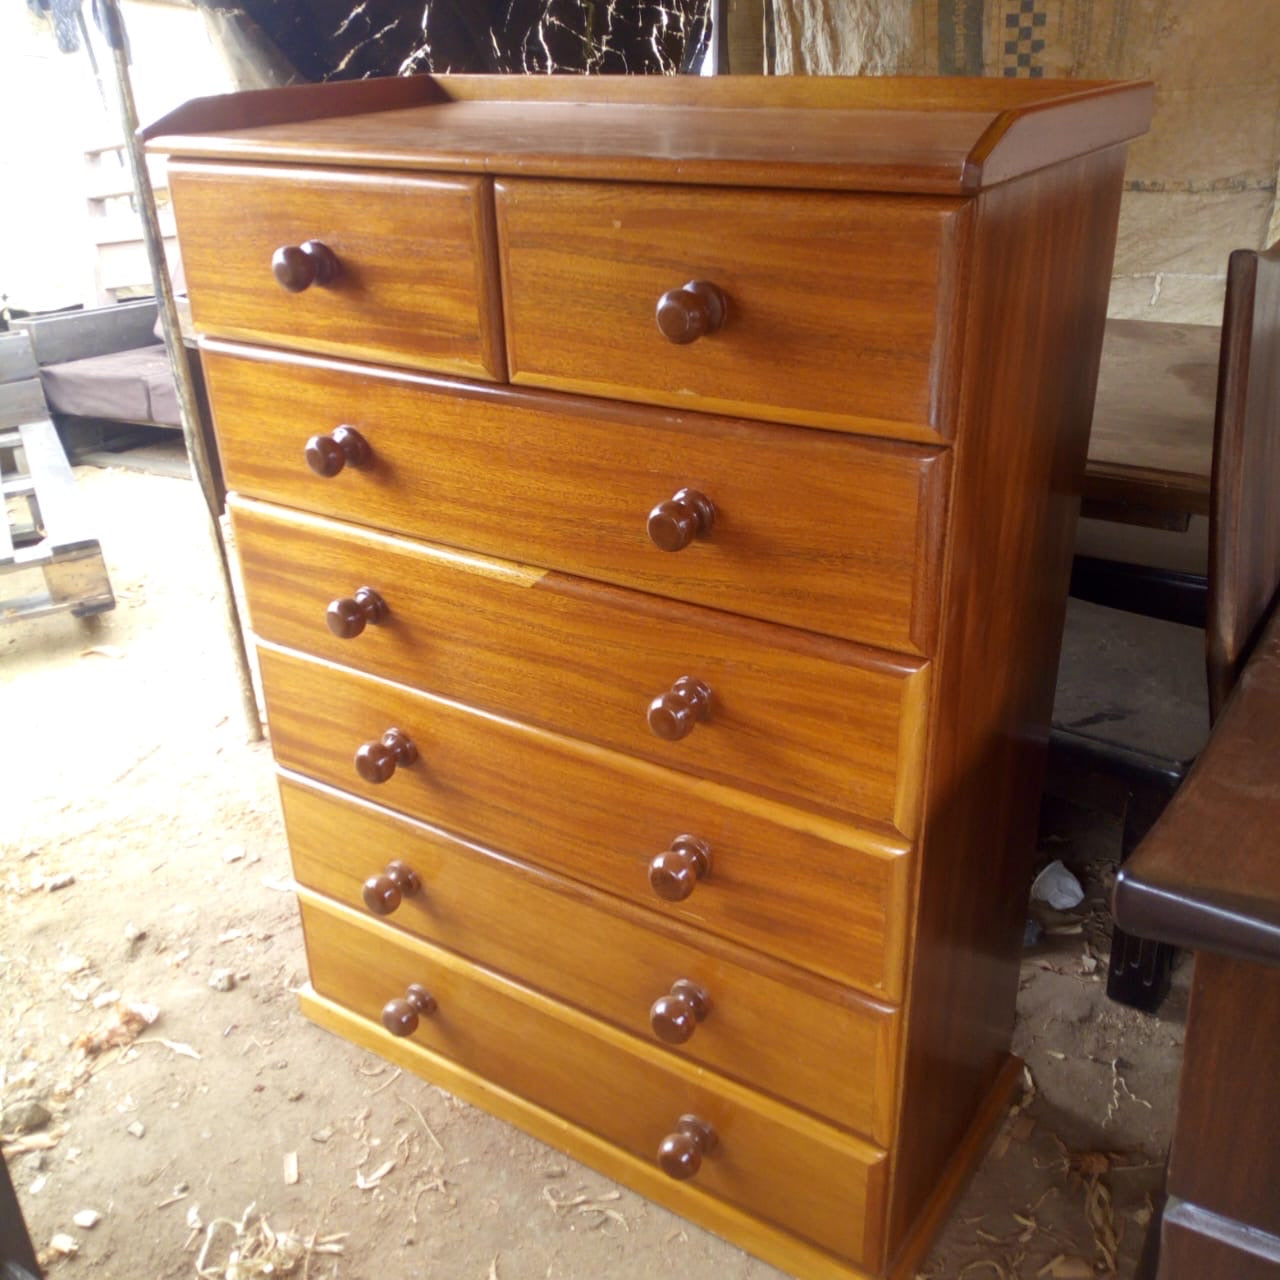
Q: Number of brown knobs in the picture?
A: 12